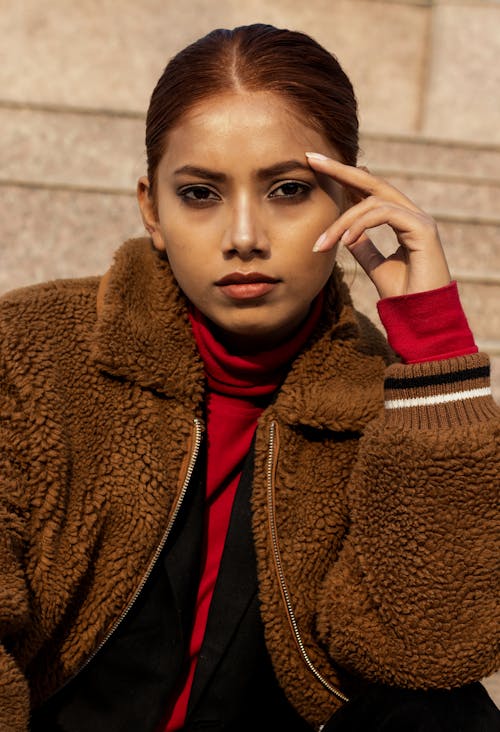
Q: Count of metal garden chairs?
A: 0